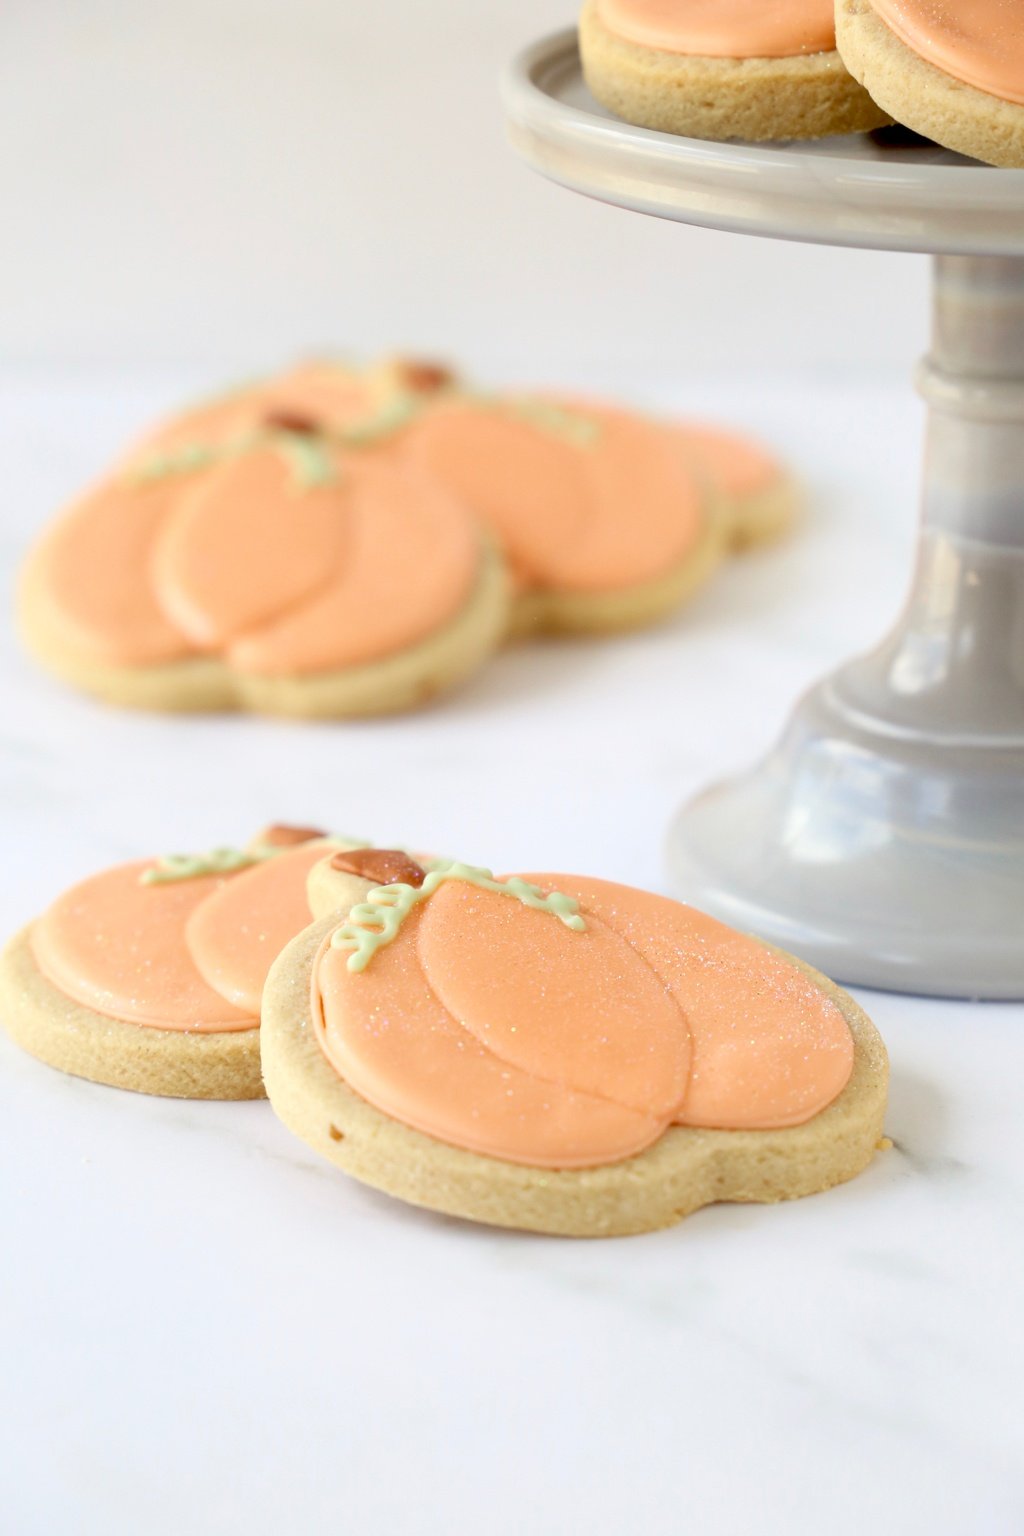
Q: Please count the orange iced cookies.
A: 8